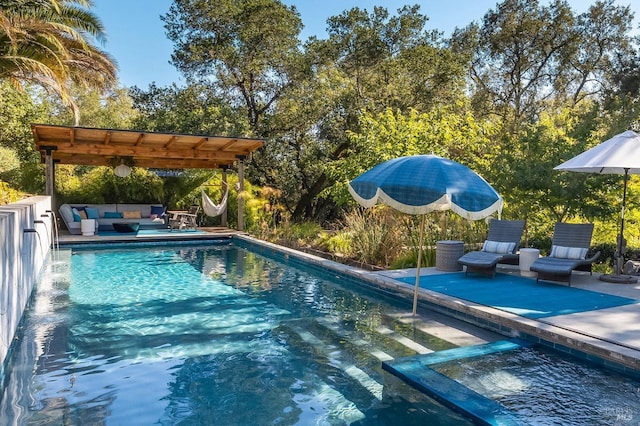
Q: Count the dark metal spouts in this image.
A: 4